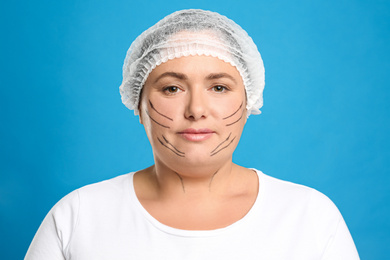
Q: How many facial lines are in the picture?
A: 8